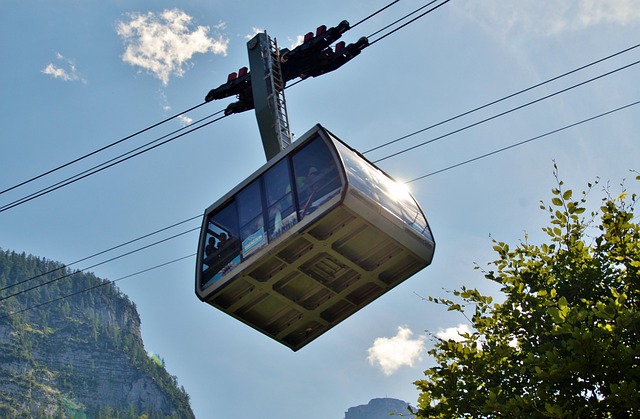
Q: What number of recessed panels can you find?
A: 12